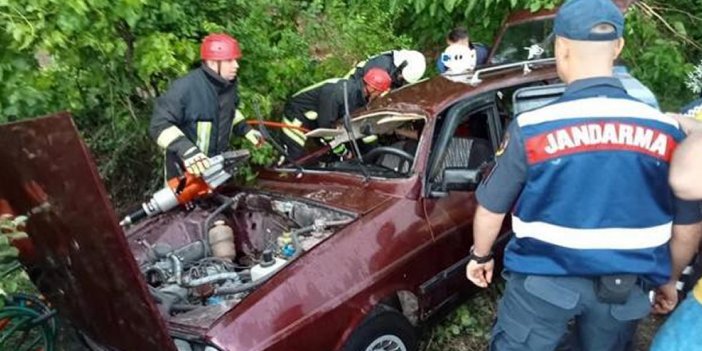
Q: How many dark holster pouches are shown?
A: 1